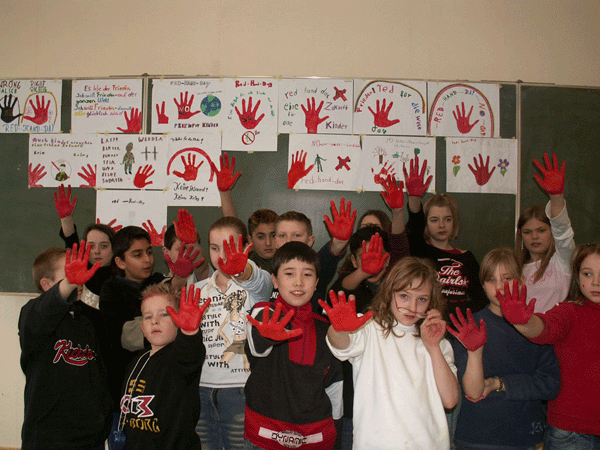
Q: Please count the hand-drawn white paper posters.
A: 14